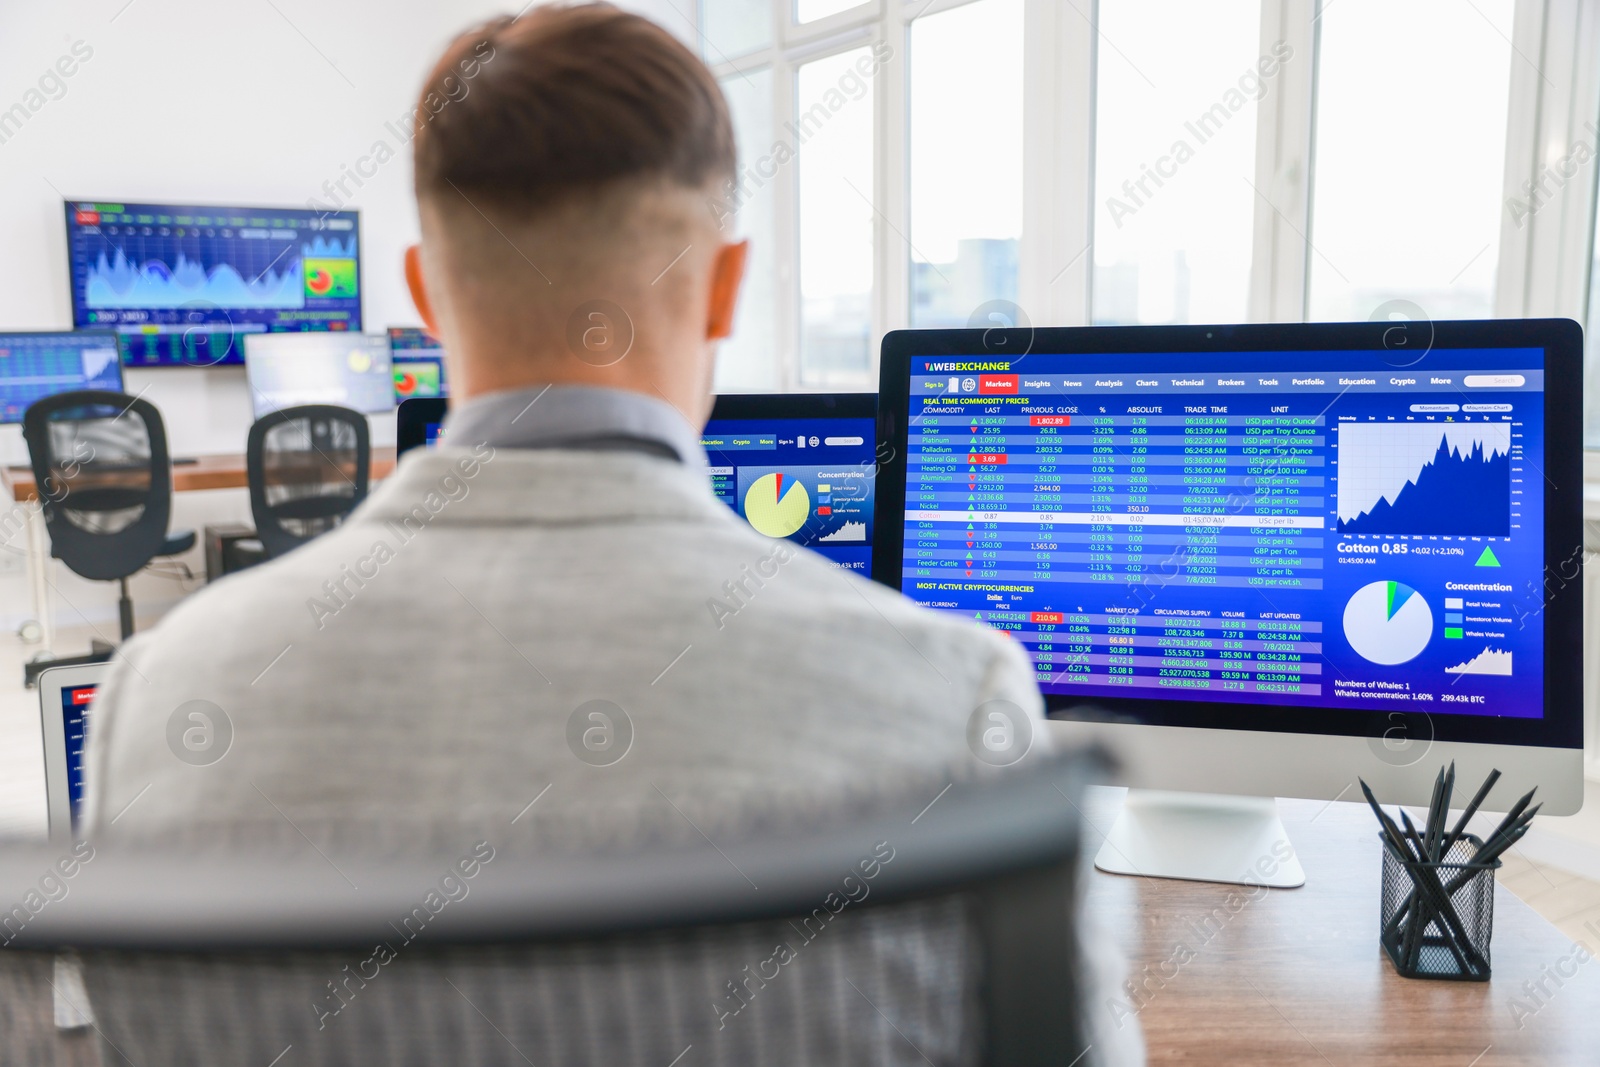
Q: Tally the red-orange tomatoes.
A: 0